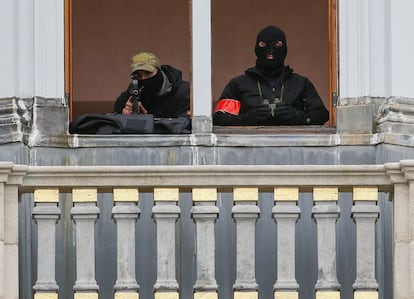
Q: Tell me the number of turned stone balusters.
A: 9